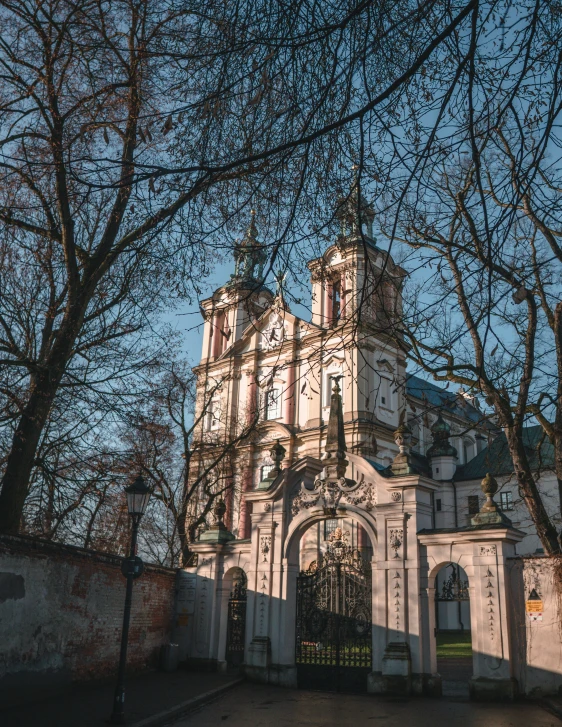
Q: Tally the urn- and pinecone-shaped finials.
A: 4